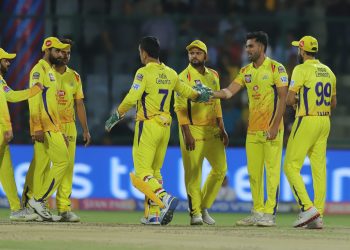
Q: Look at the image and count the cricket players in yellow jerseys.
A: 7